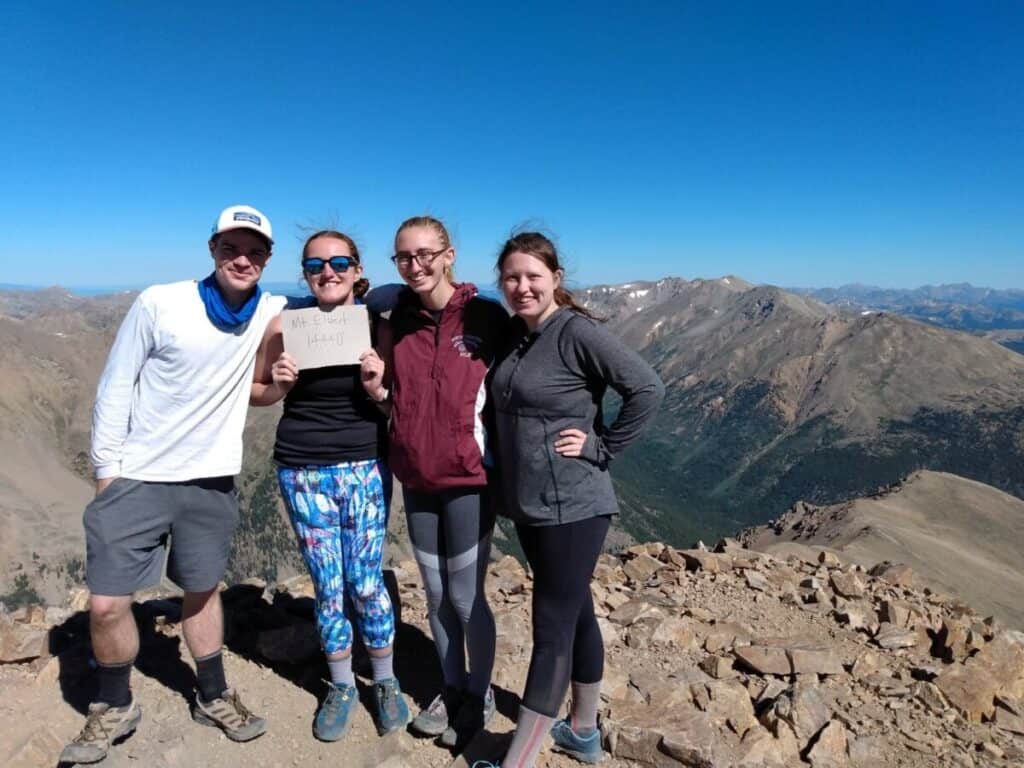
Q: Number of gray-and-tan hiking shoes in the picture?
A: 2